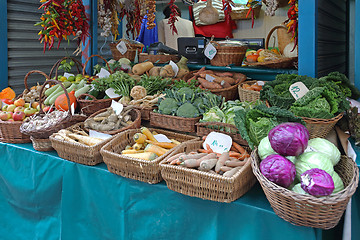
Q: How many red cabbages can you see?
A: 3